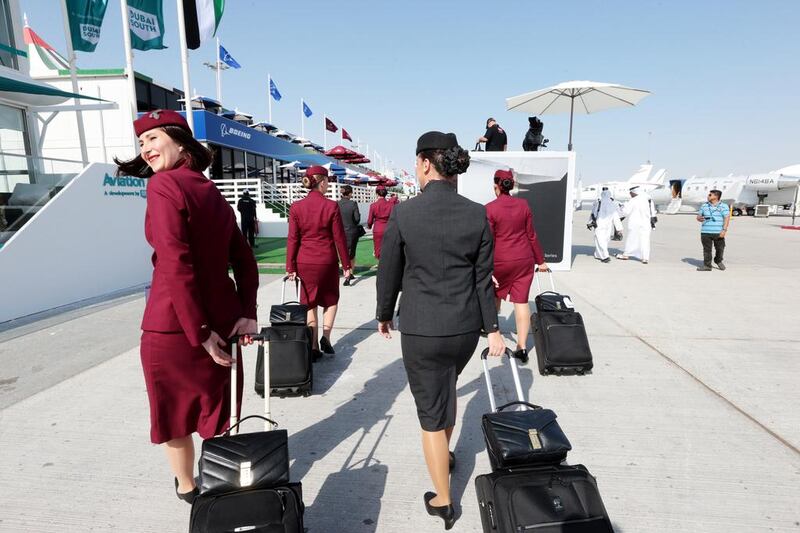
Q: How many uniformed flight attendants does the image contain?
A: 6